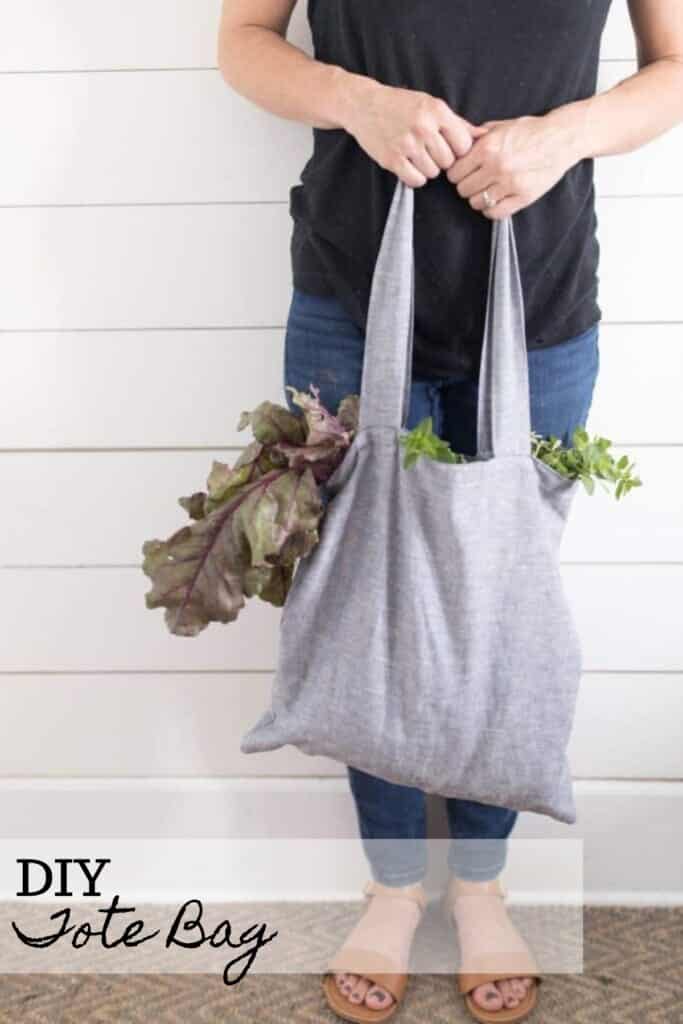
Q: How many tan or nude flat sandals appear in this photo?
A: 2